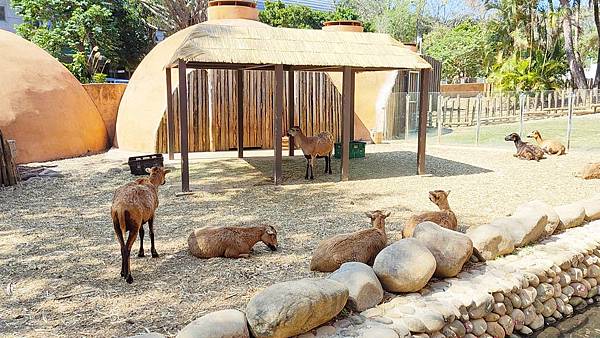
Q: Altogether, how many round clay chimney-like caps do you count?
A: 2